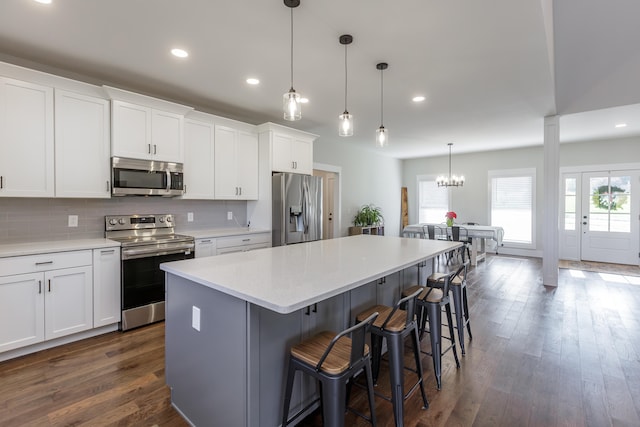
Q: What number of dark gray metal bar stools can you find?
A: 4